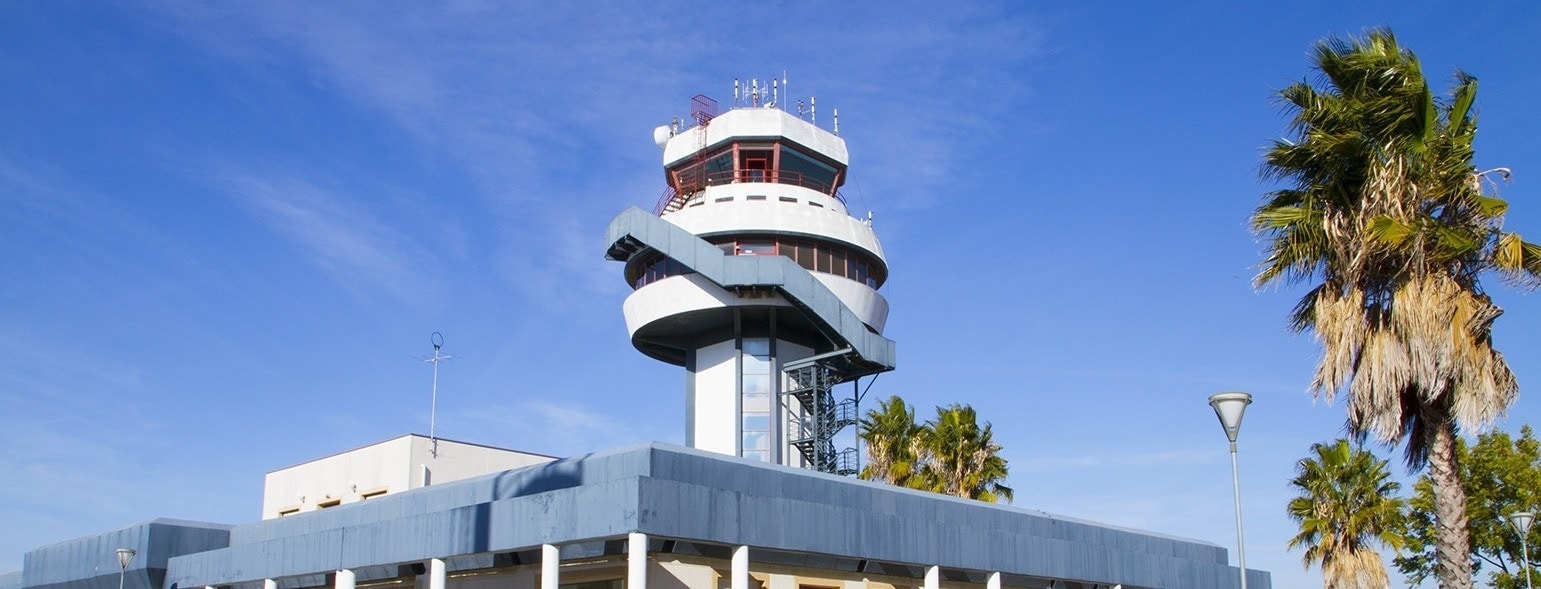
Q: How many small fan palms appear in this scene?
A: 3